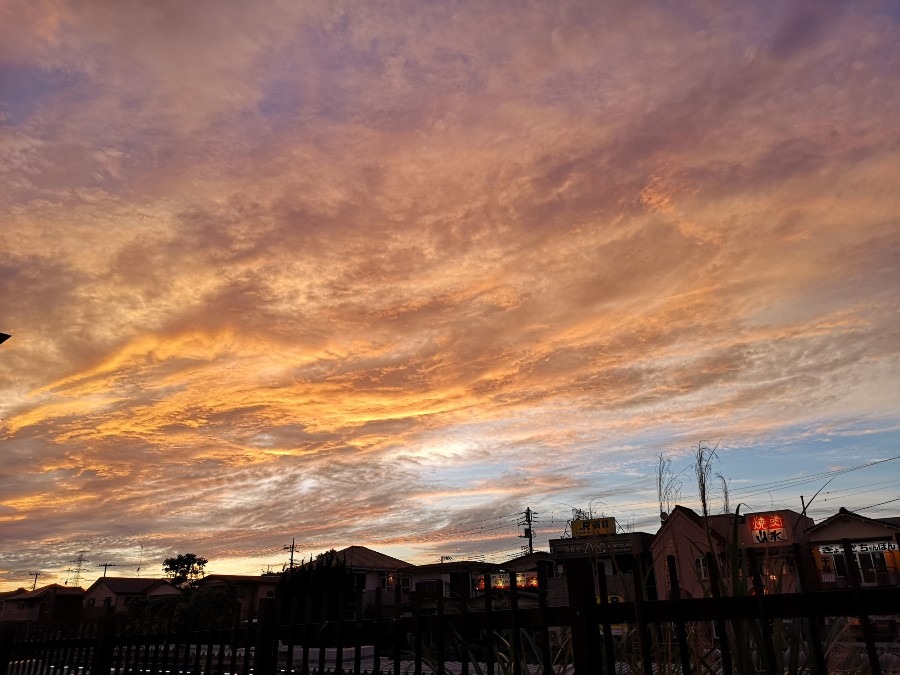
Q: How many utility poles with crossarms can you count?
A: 4